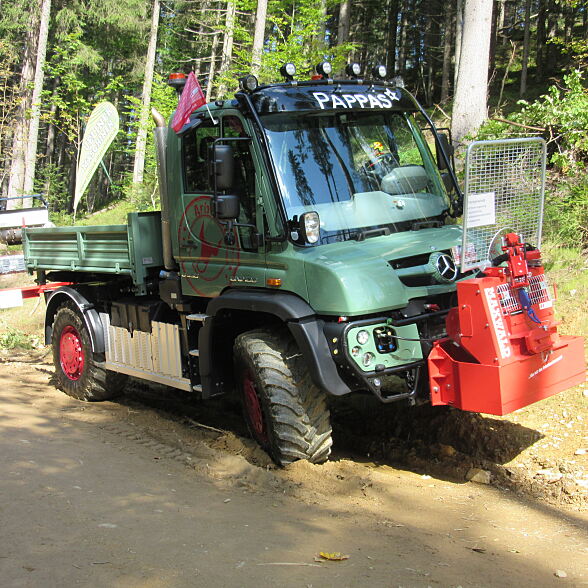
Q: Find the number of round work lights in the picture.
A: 5